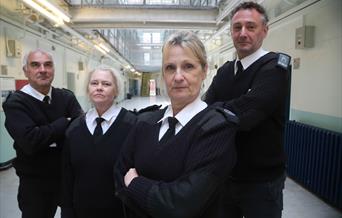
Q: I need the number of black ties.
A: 4